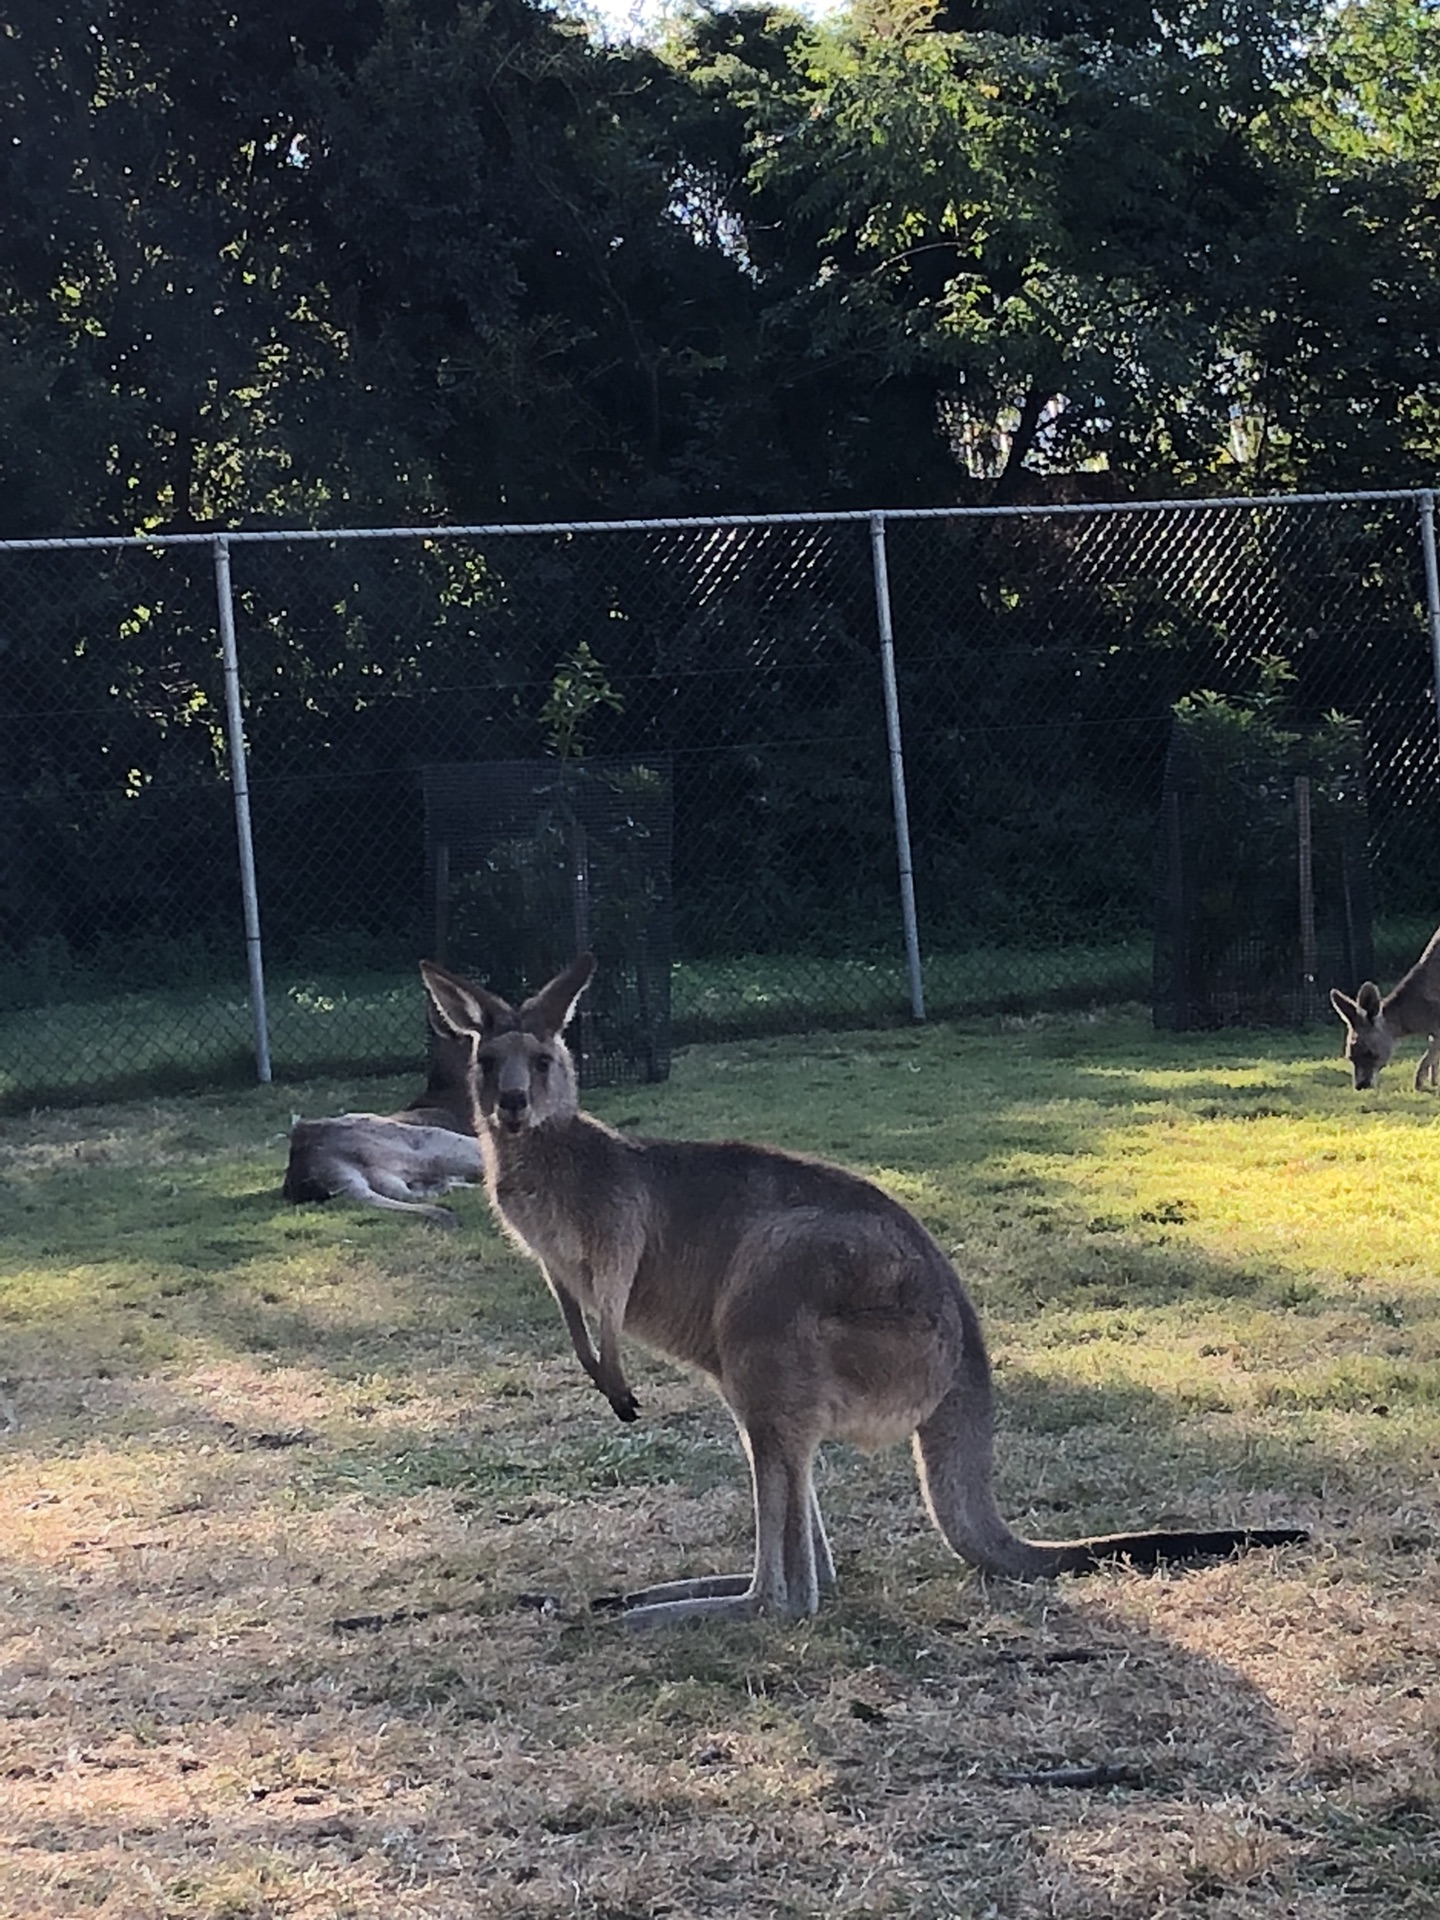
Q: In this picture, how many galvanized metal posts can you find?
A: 3